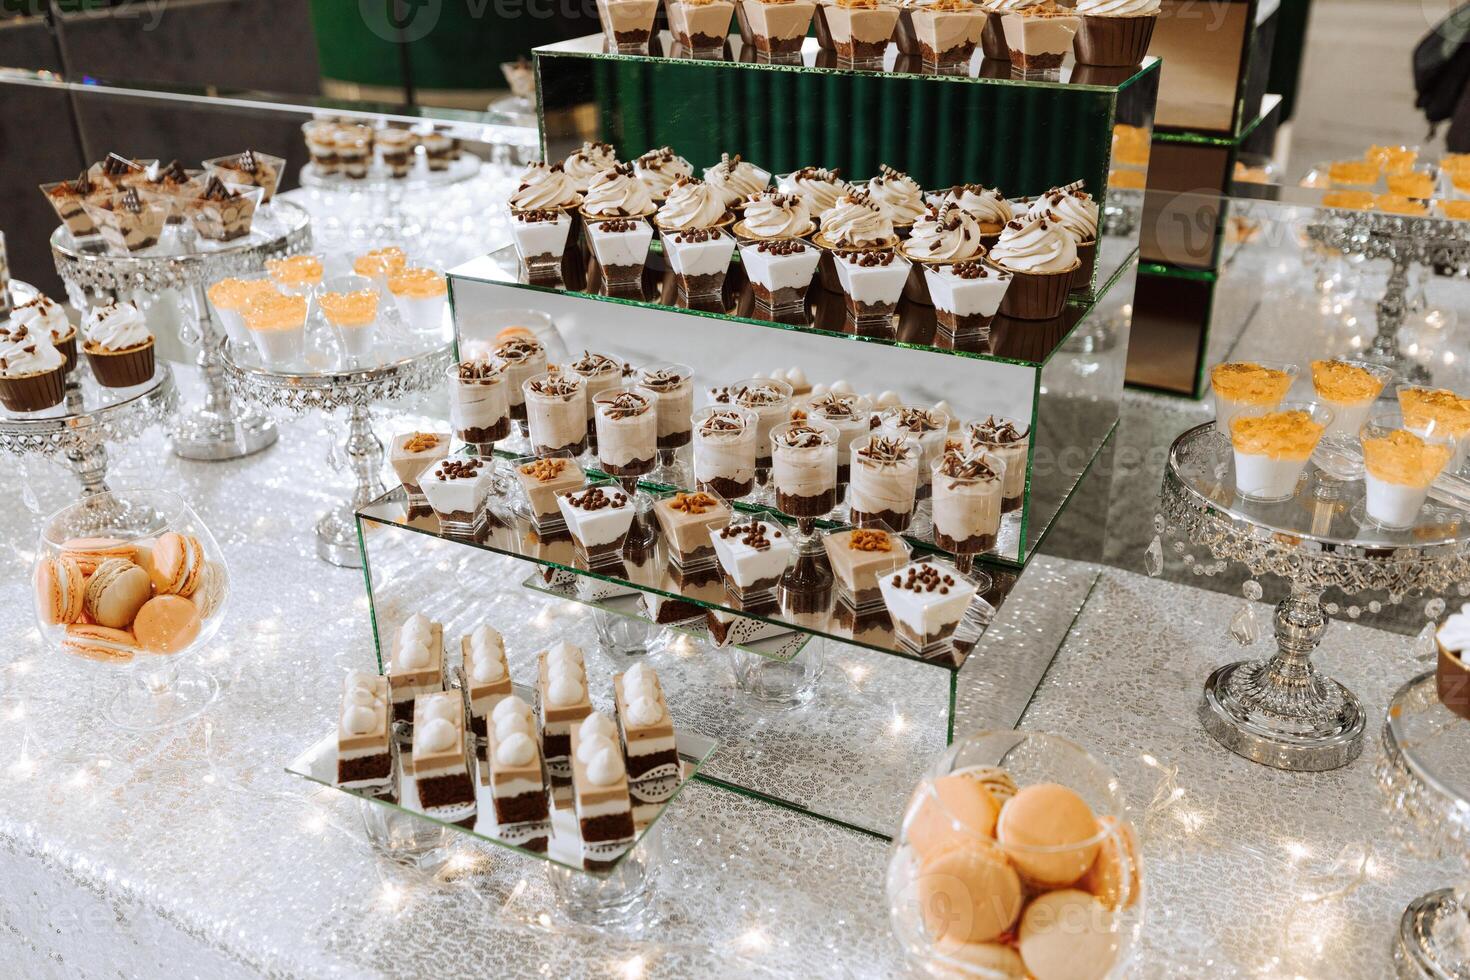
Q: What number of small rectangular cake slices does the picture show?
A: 8